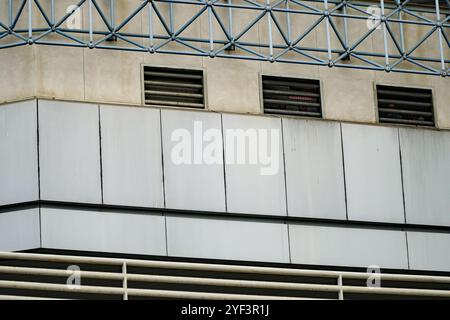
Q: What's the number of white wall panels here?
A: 13